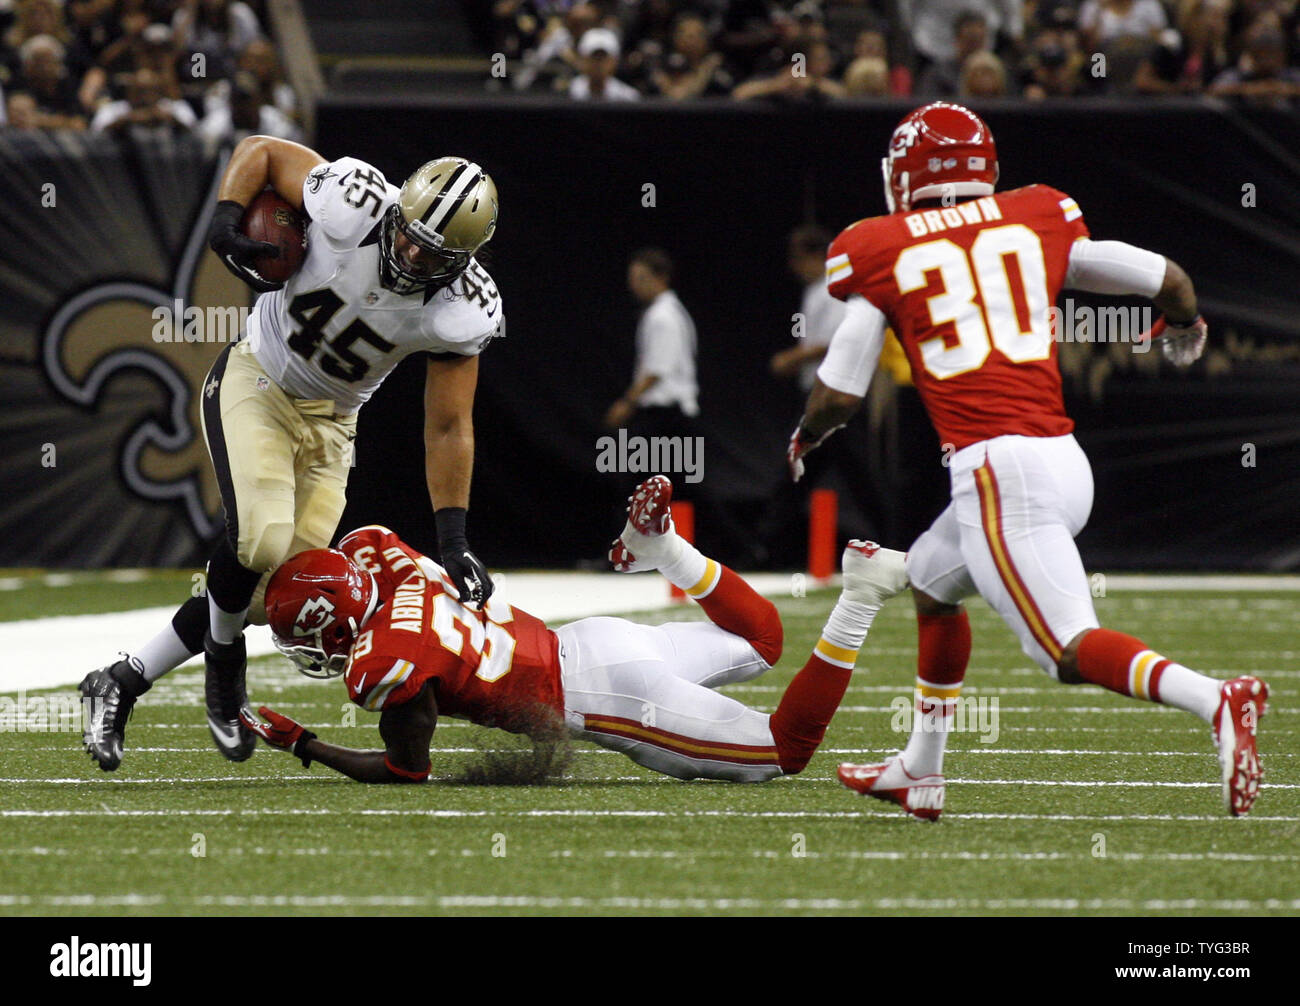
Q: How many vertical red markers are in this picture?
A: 2